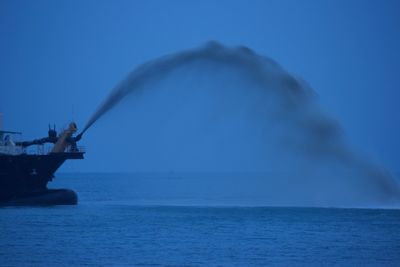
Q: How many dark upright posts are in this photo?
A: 2